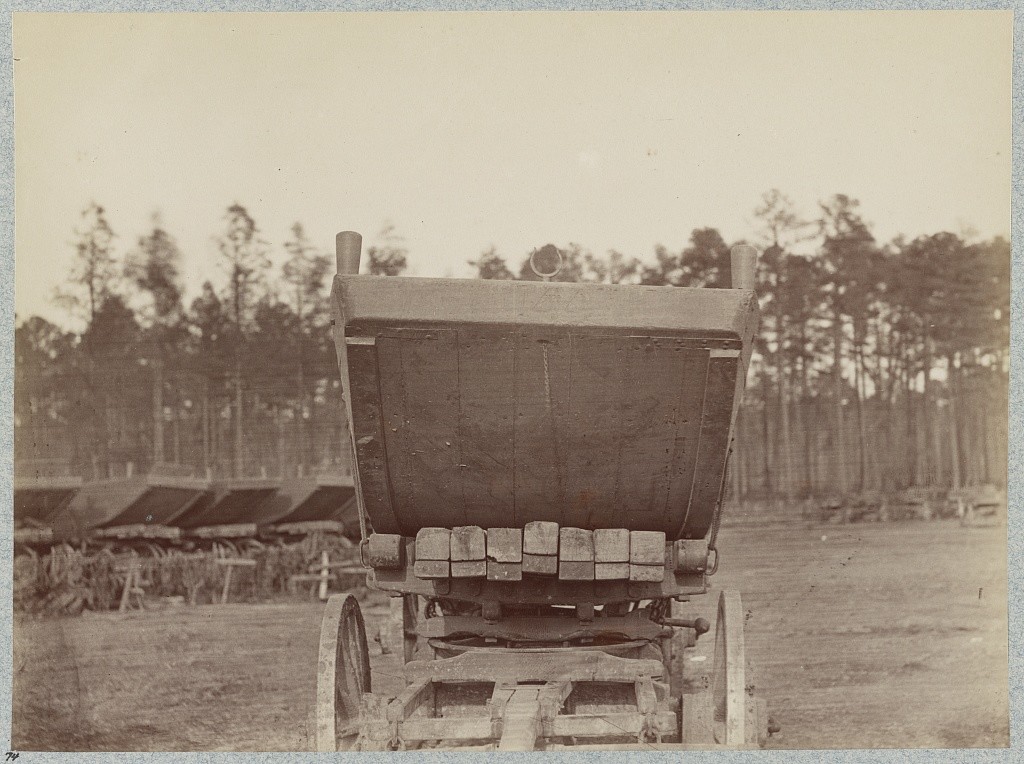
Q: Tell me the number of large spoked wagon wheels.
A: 2